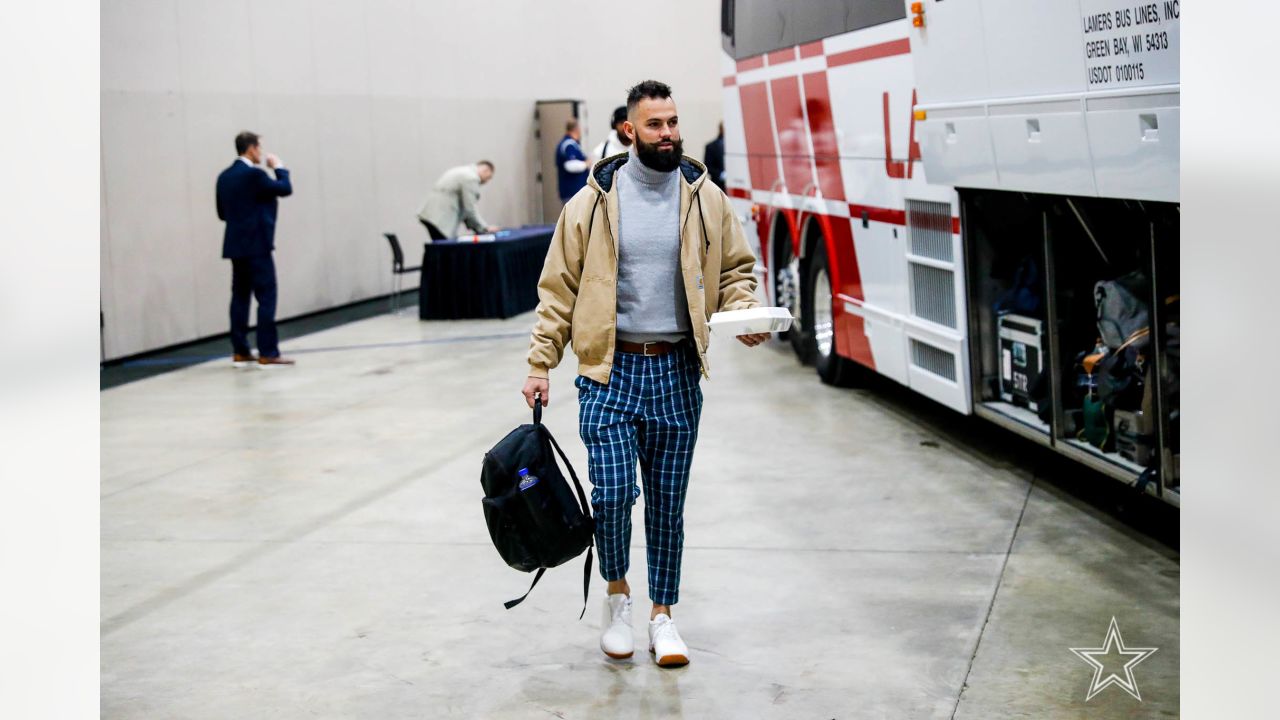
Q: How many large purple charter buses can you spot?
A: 0